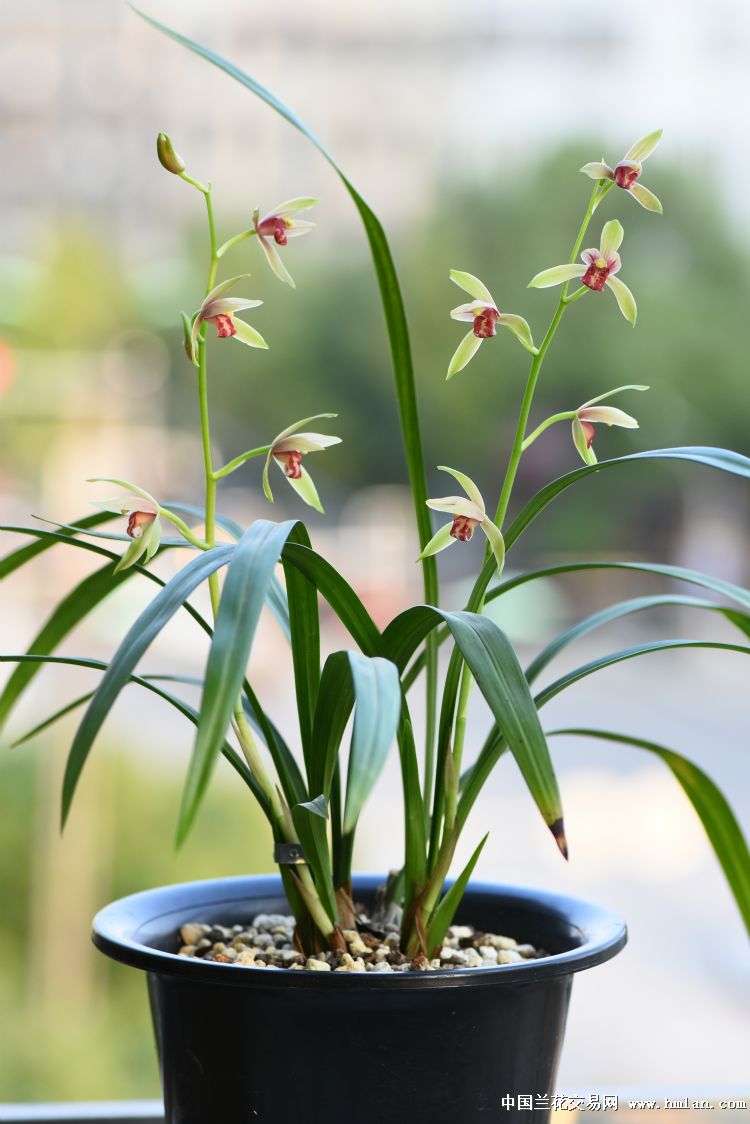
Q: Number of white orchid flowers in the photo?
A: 9